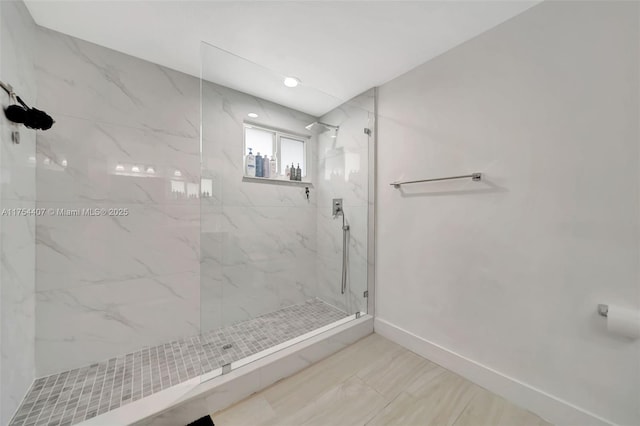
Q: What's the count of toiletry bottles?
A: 7